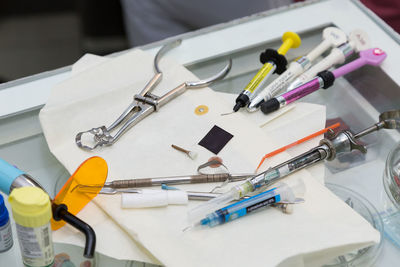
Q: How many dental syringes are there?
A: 6